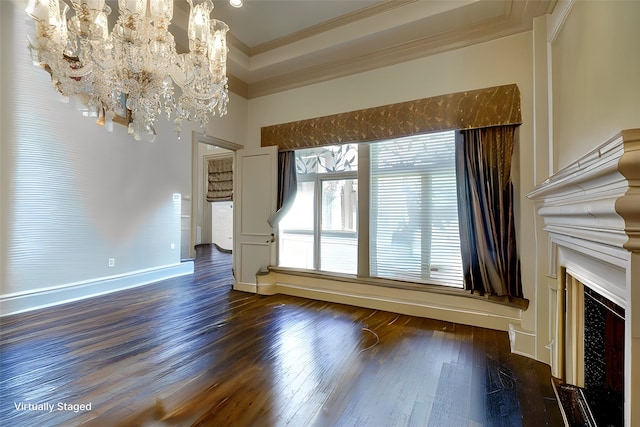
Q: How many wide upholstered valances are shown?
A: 1